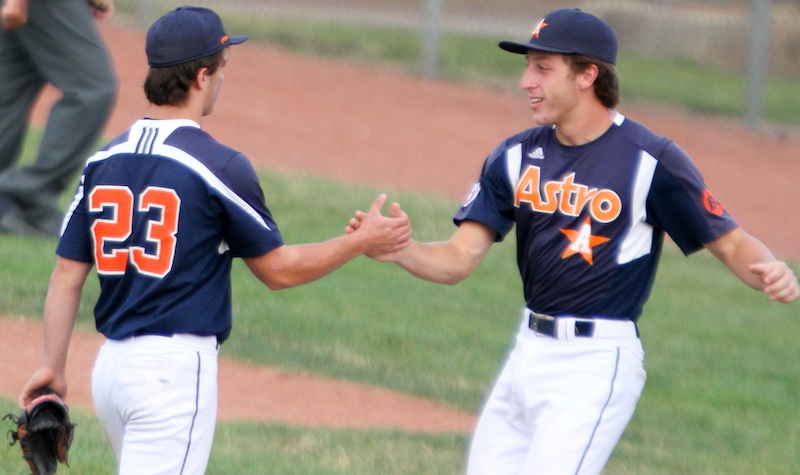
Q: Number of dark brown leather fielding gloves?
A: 1